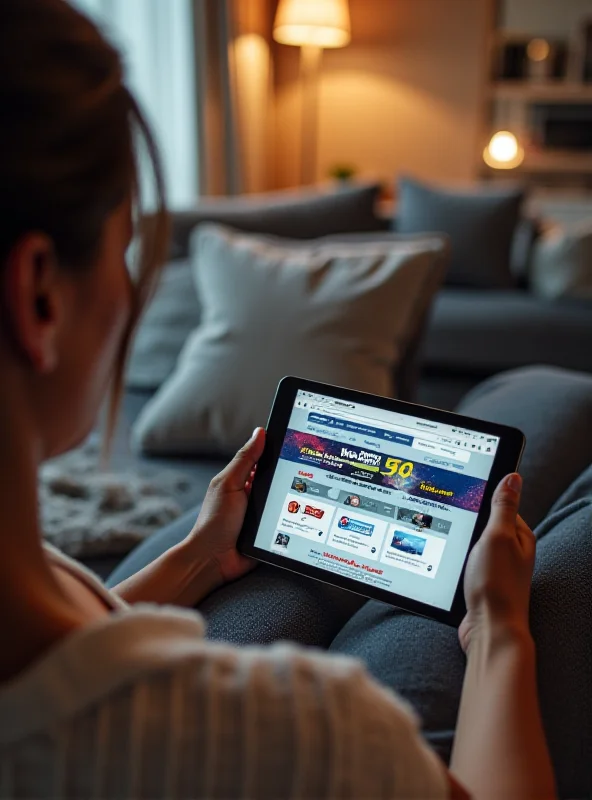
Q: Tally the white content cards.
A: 3